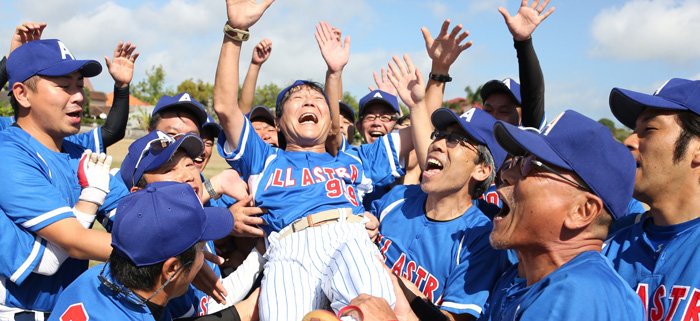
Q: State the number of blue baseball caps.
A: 13